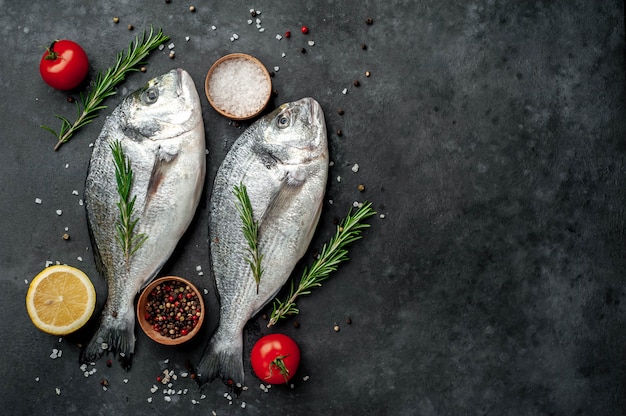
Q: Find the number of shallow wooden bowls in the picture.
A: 2